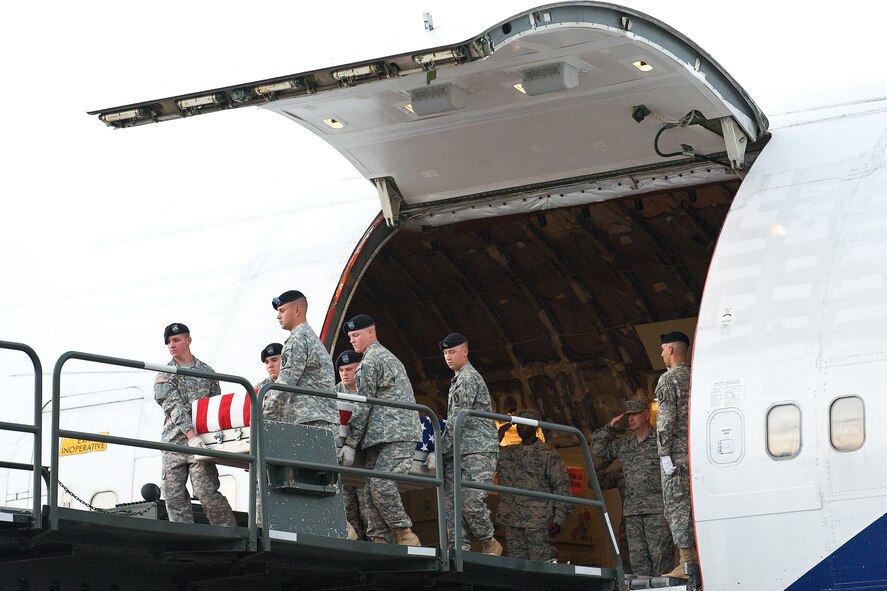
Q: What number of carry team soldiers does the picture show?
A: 6